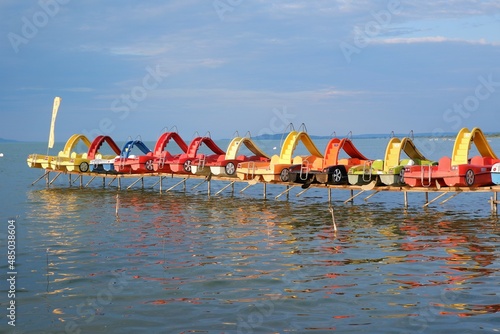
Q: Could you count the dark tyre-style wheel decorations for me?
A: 8